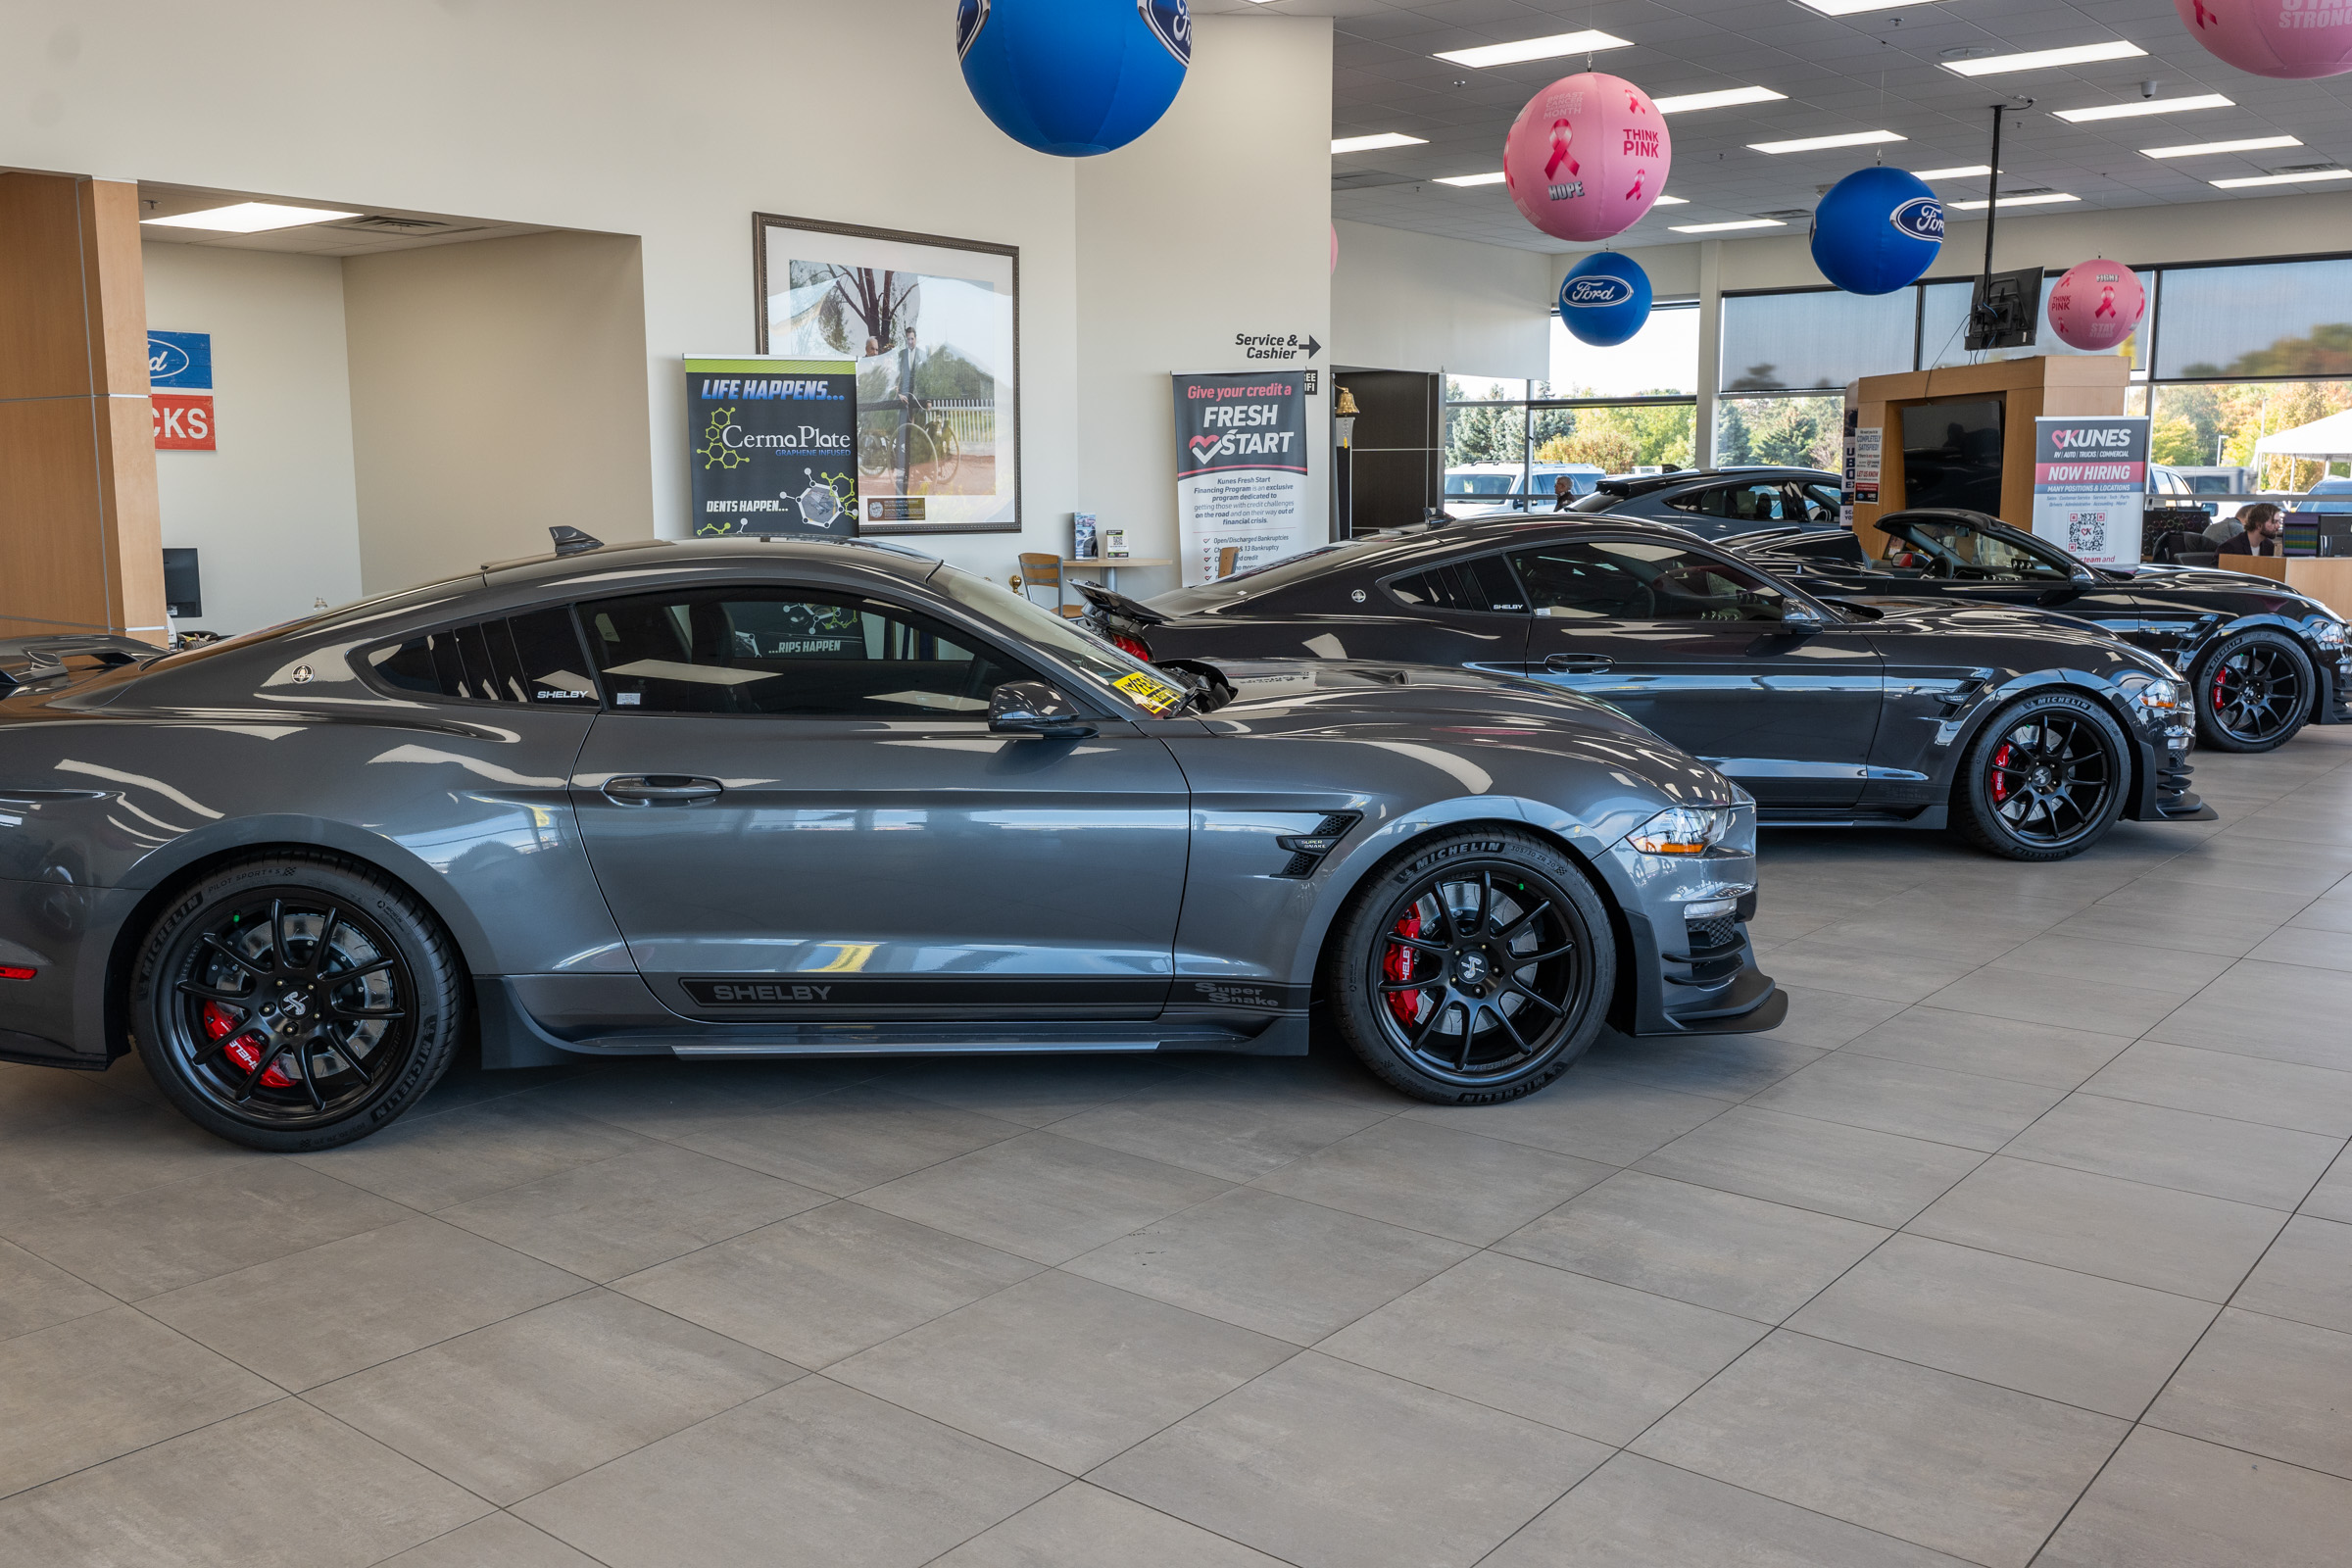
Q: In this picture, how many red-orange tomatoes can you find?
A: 0